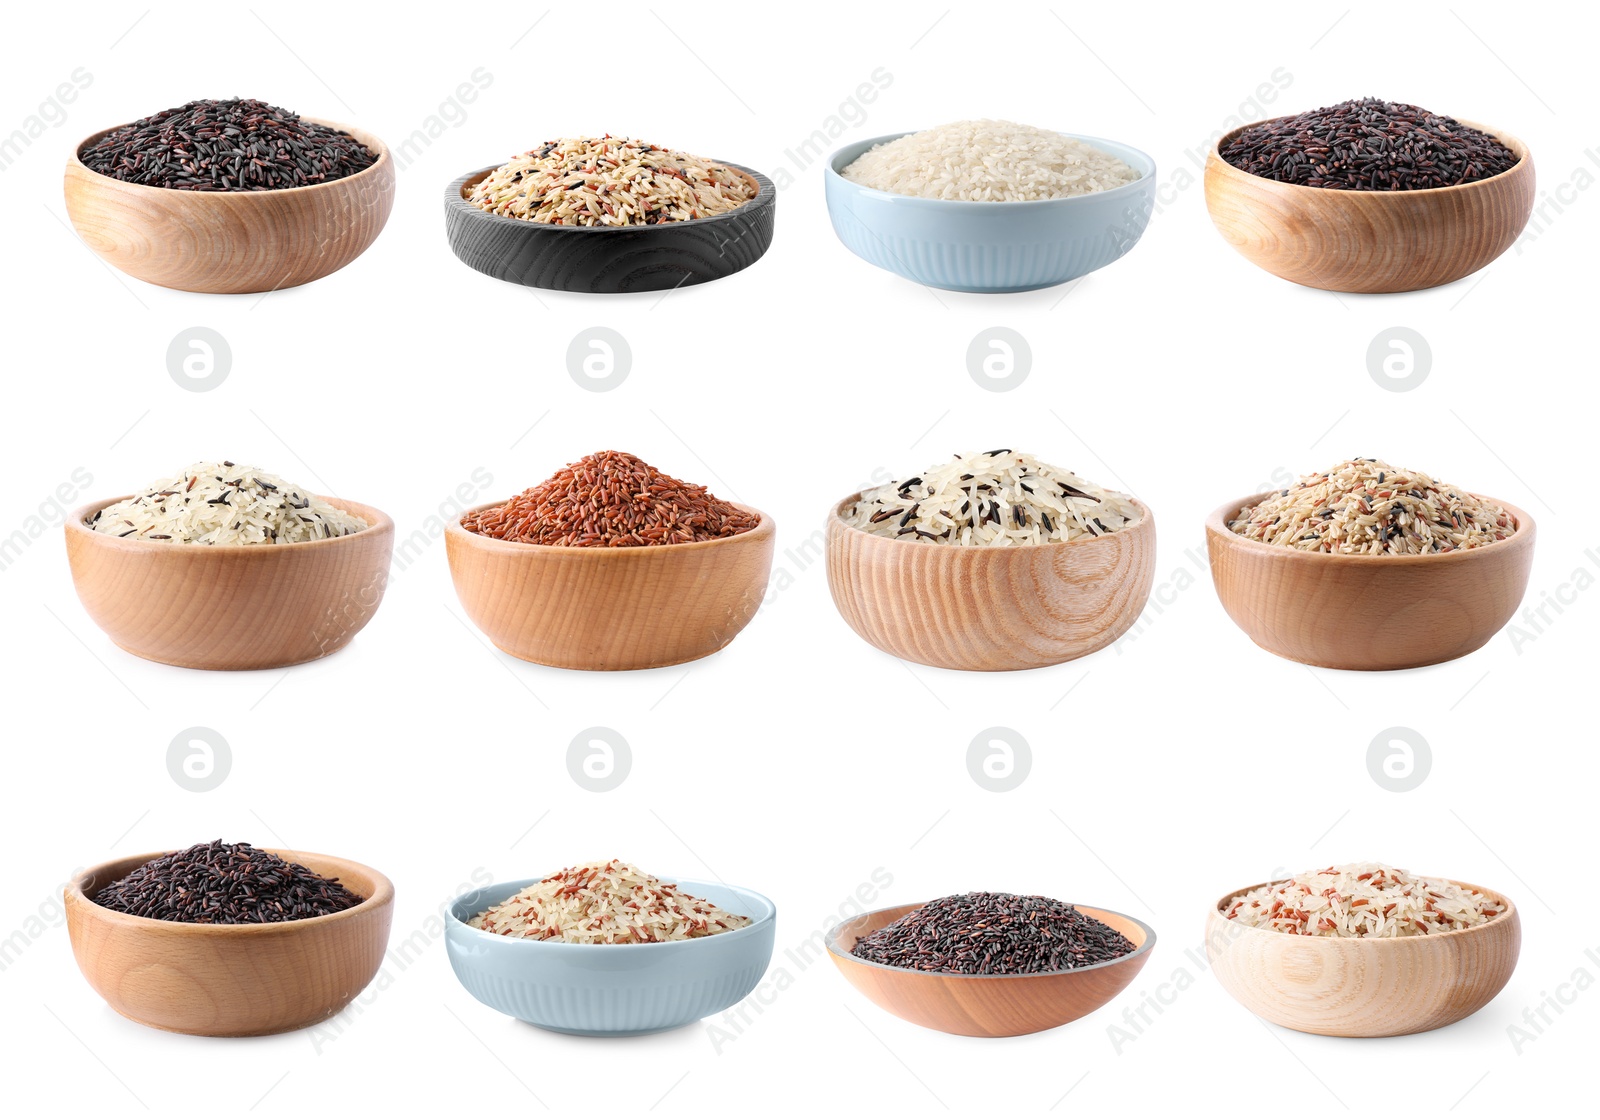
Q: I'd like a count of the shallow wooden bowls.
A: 2